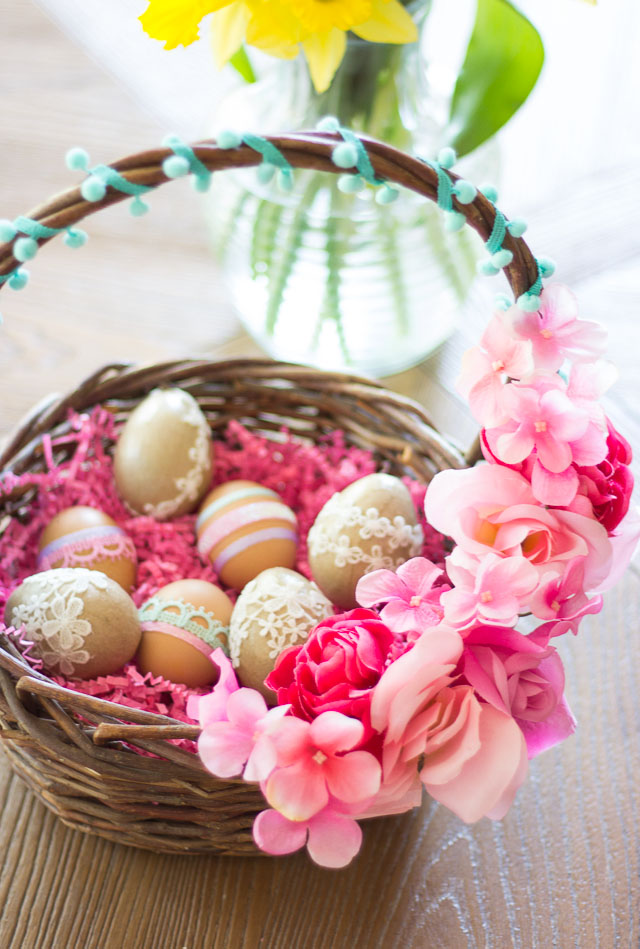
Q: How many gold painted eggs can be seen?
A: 4